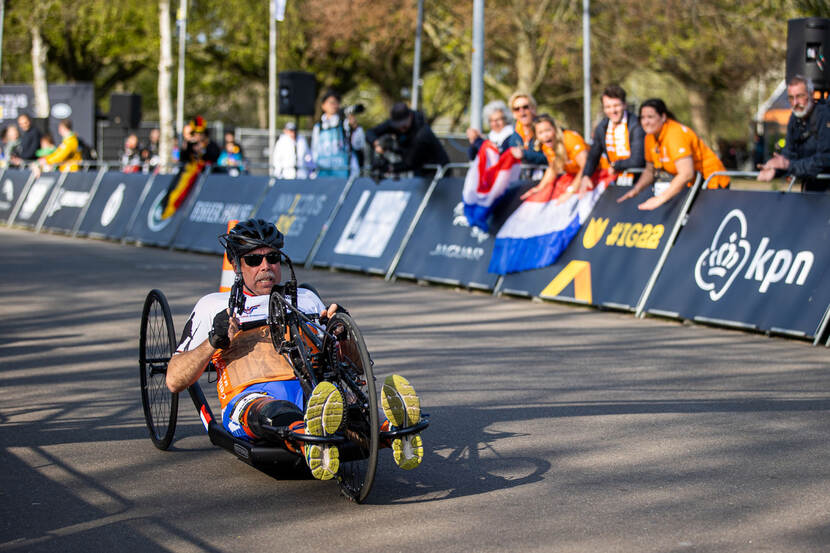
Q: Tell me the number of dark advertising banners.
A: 11